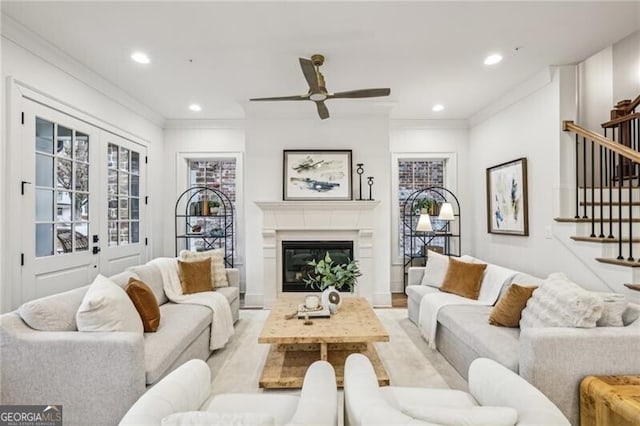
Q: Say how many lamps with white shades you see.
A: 2